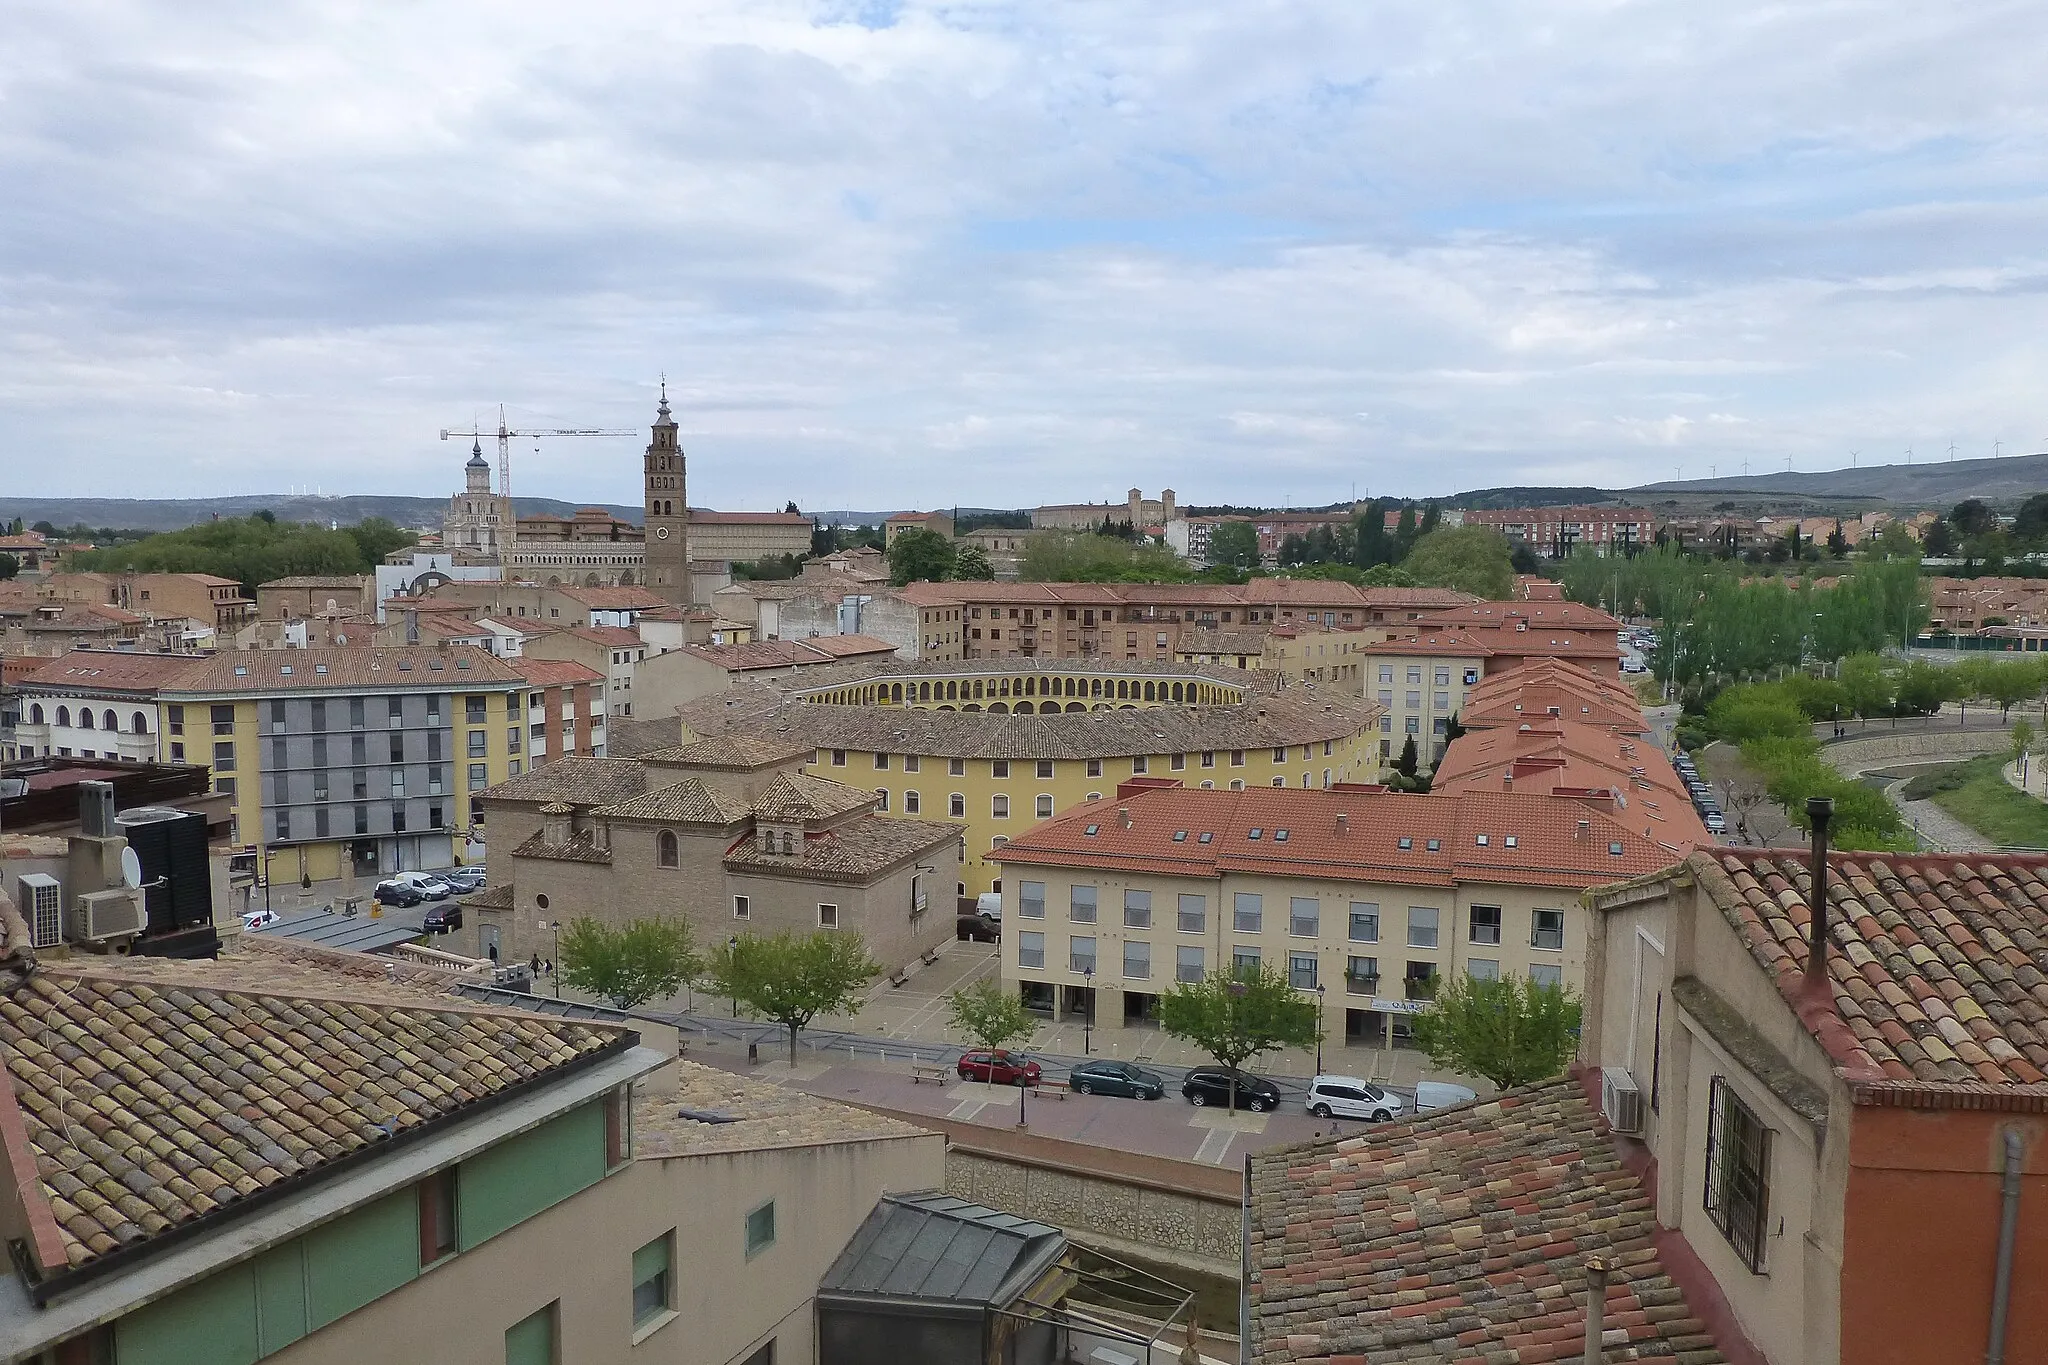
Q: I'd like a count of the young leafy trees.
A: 5